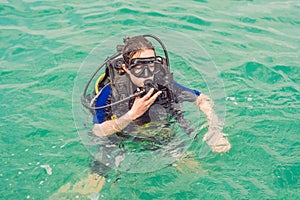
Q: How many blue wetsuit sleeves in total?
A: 2